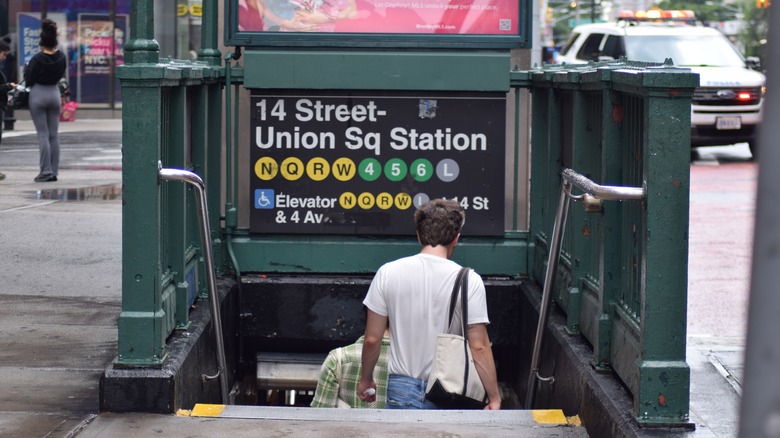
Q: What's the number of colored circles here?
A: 13